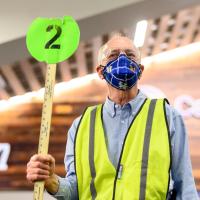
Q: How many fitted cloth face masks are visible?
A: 1